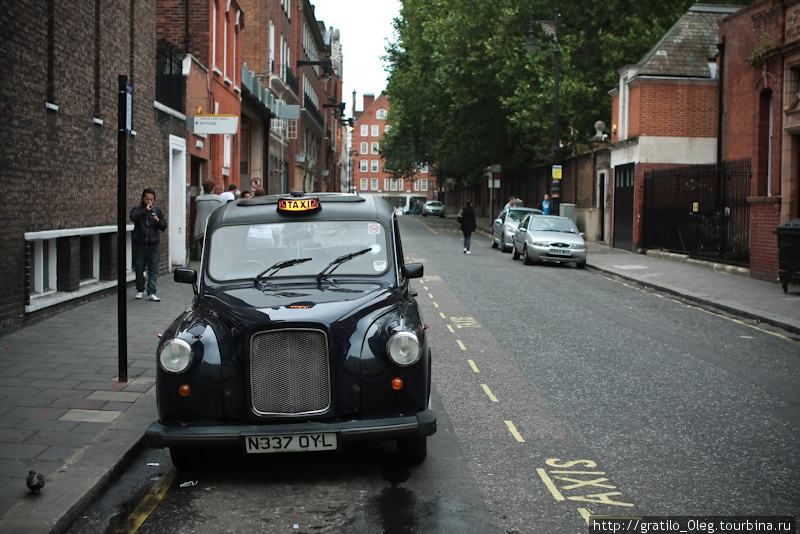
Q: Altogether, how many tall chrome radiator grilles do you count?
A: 1